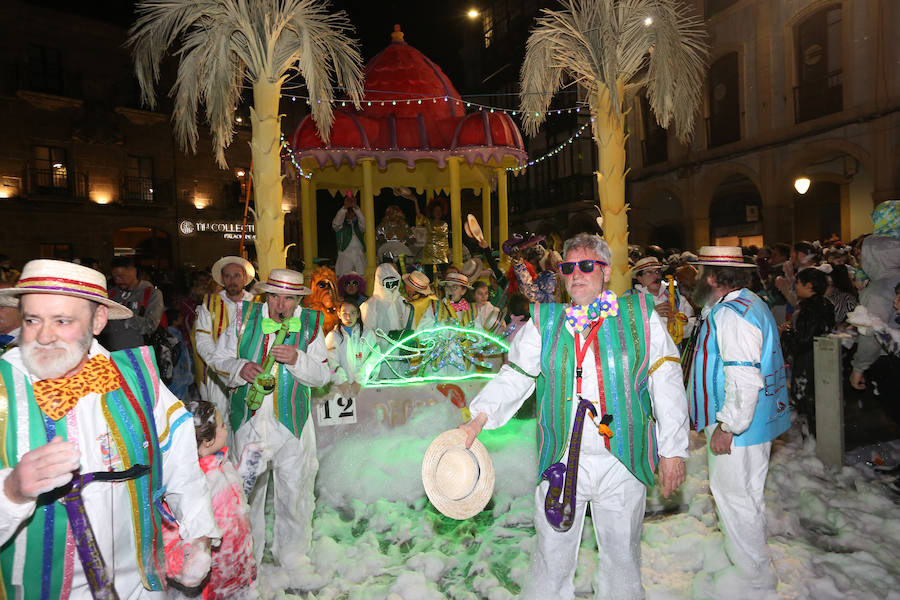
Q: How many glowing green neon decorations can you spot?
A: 1